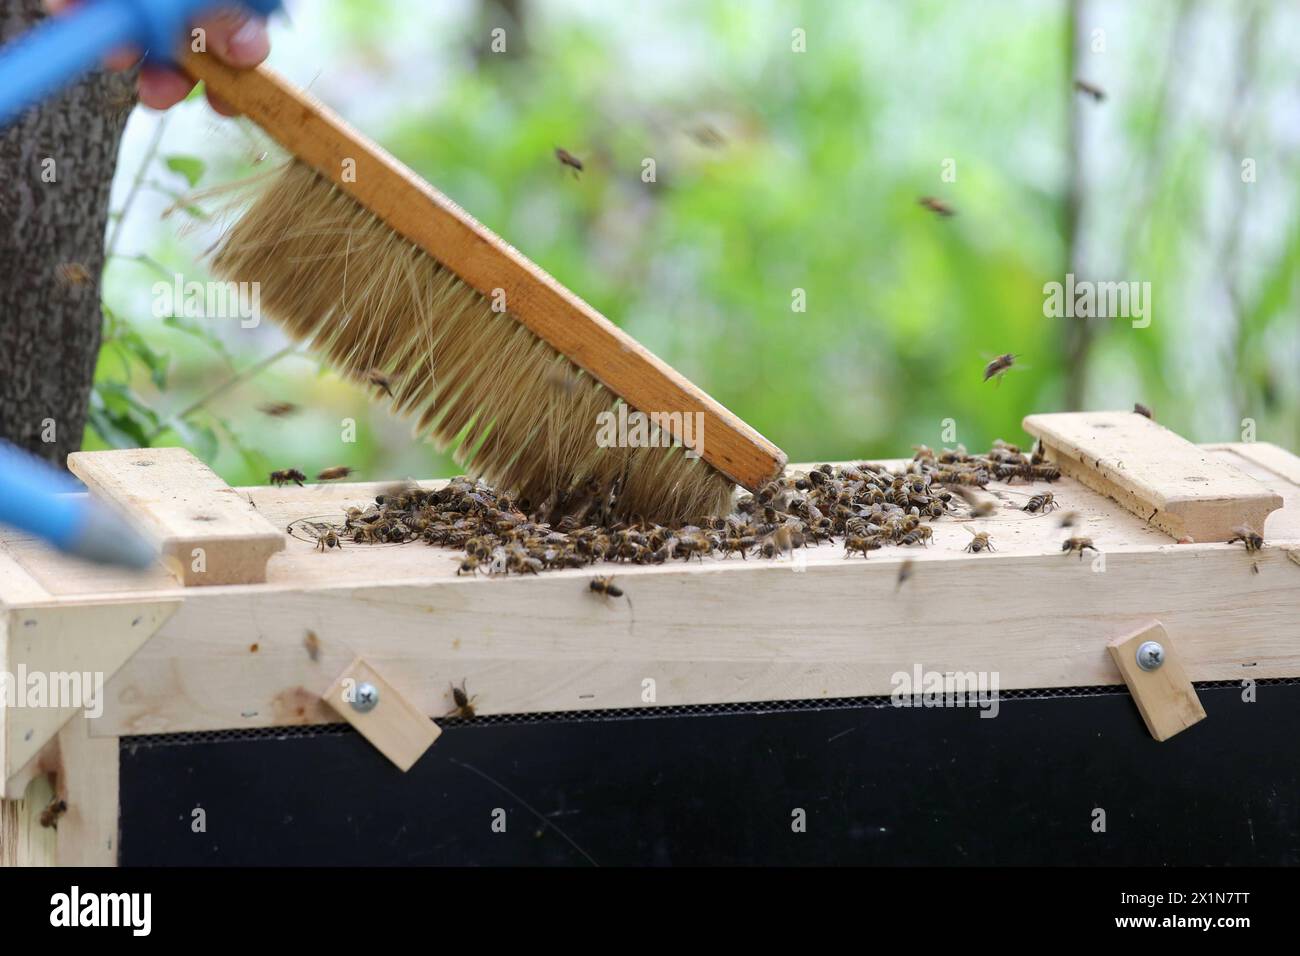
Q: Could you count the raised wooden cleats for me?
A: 2